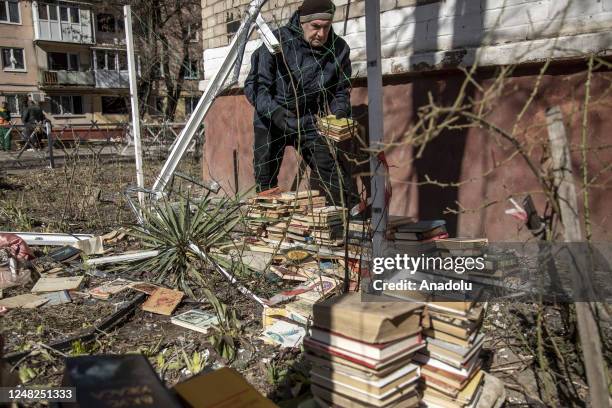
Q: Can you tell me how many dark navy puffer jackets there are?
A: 1